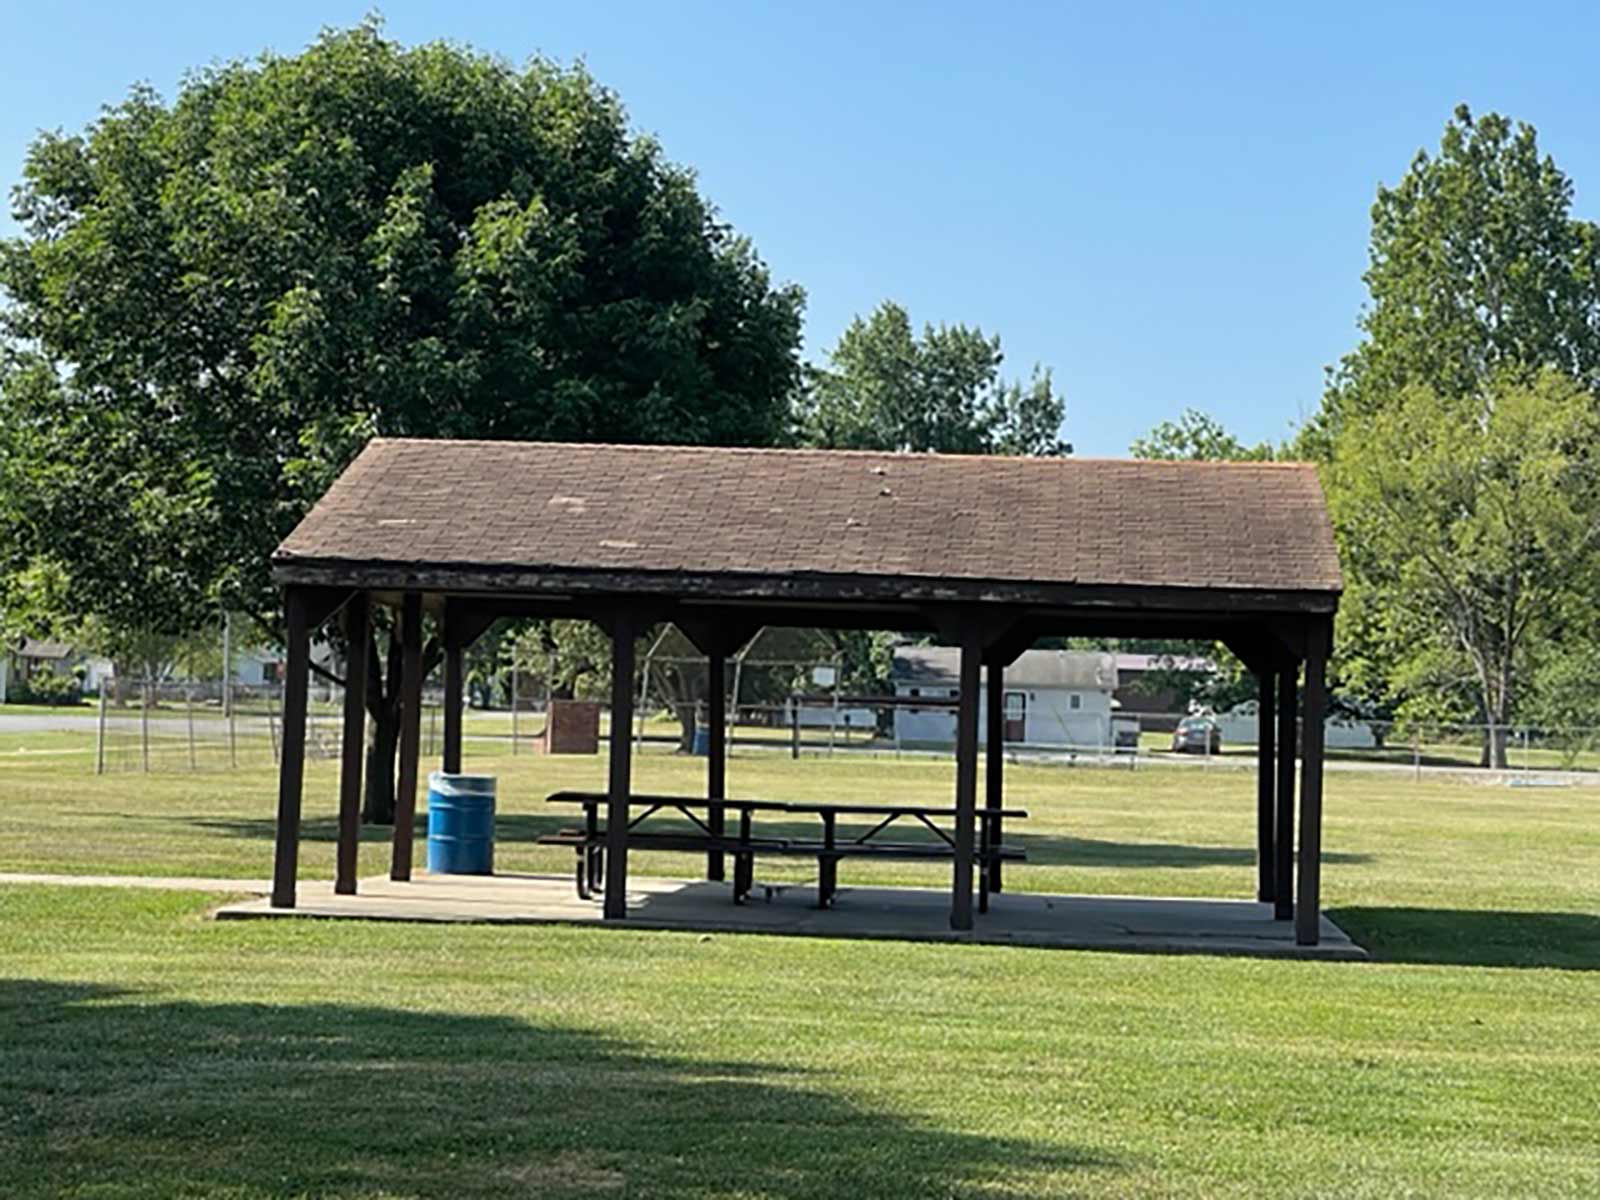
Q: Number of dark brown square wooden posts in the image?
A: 11